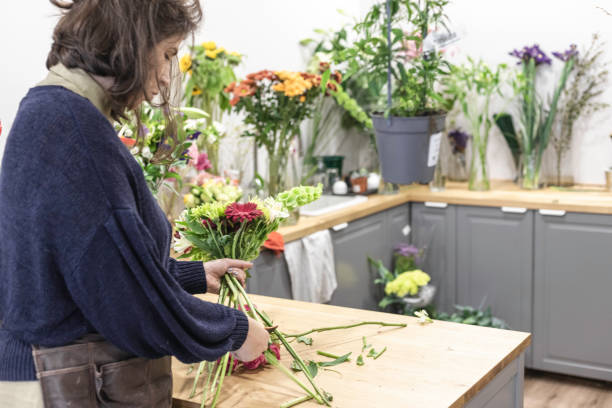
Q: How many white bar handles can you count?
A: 4